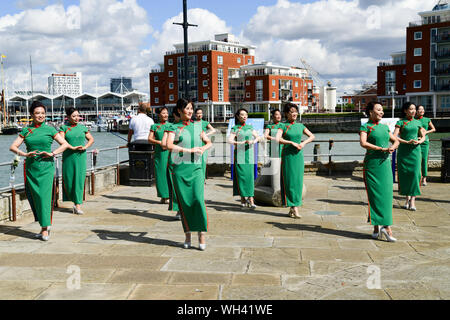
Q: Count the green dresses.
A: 12